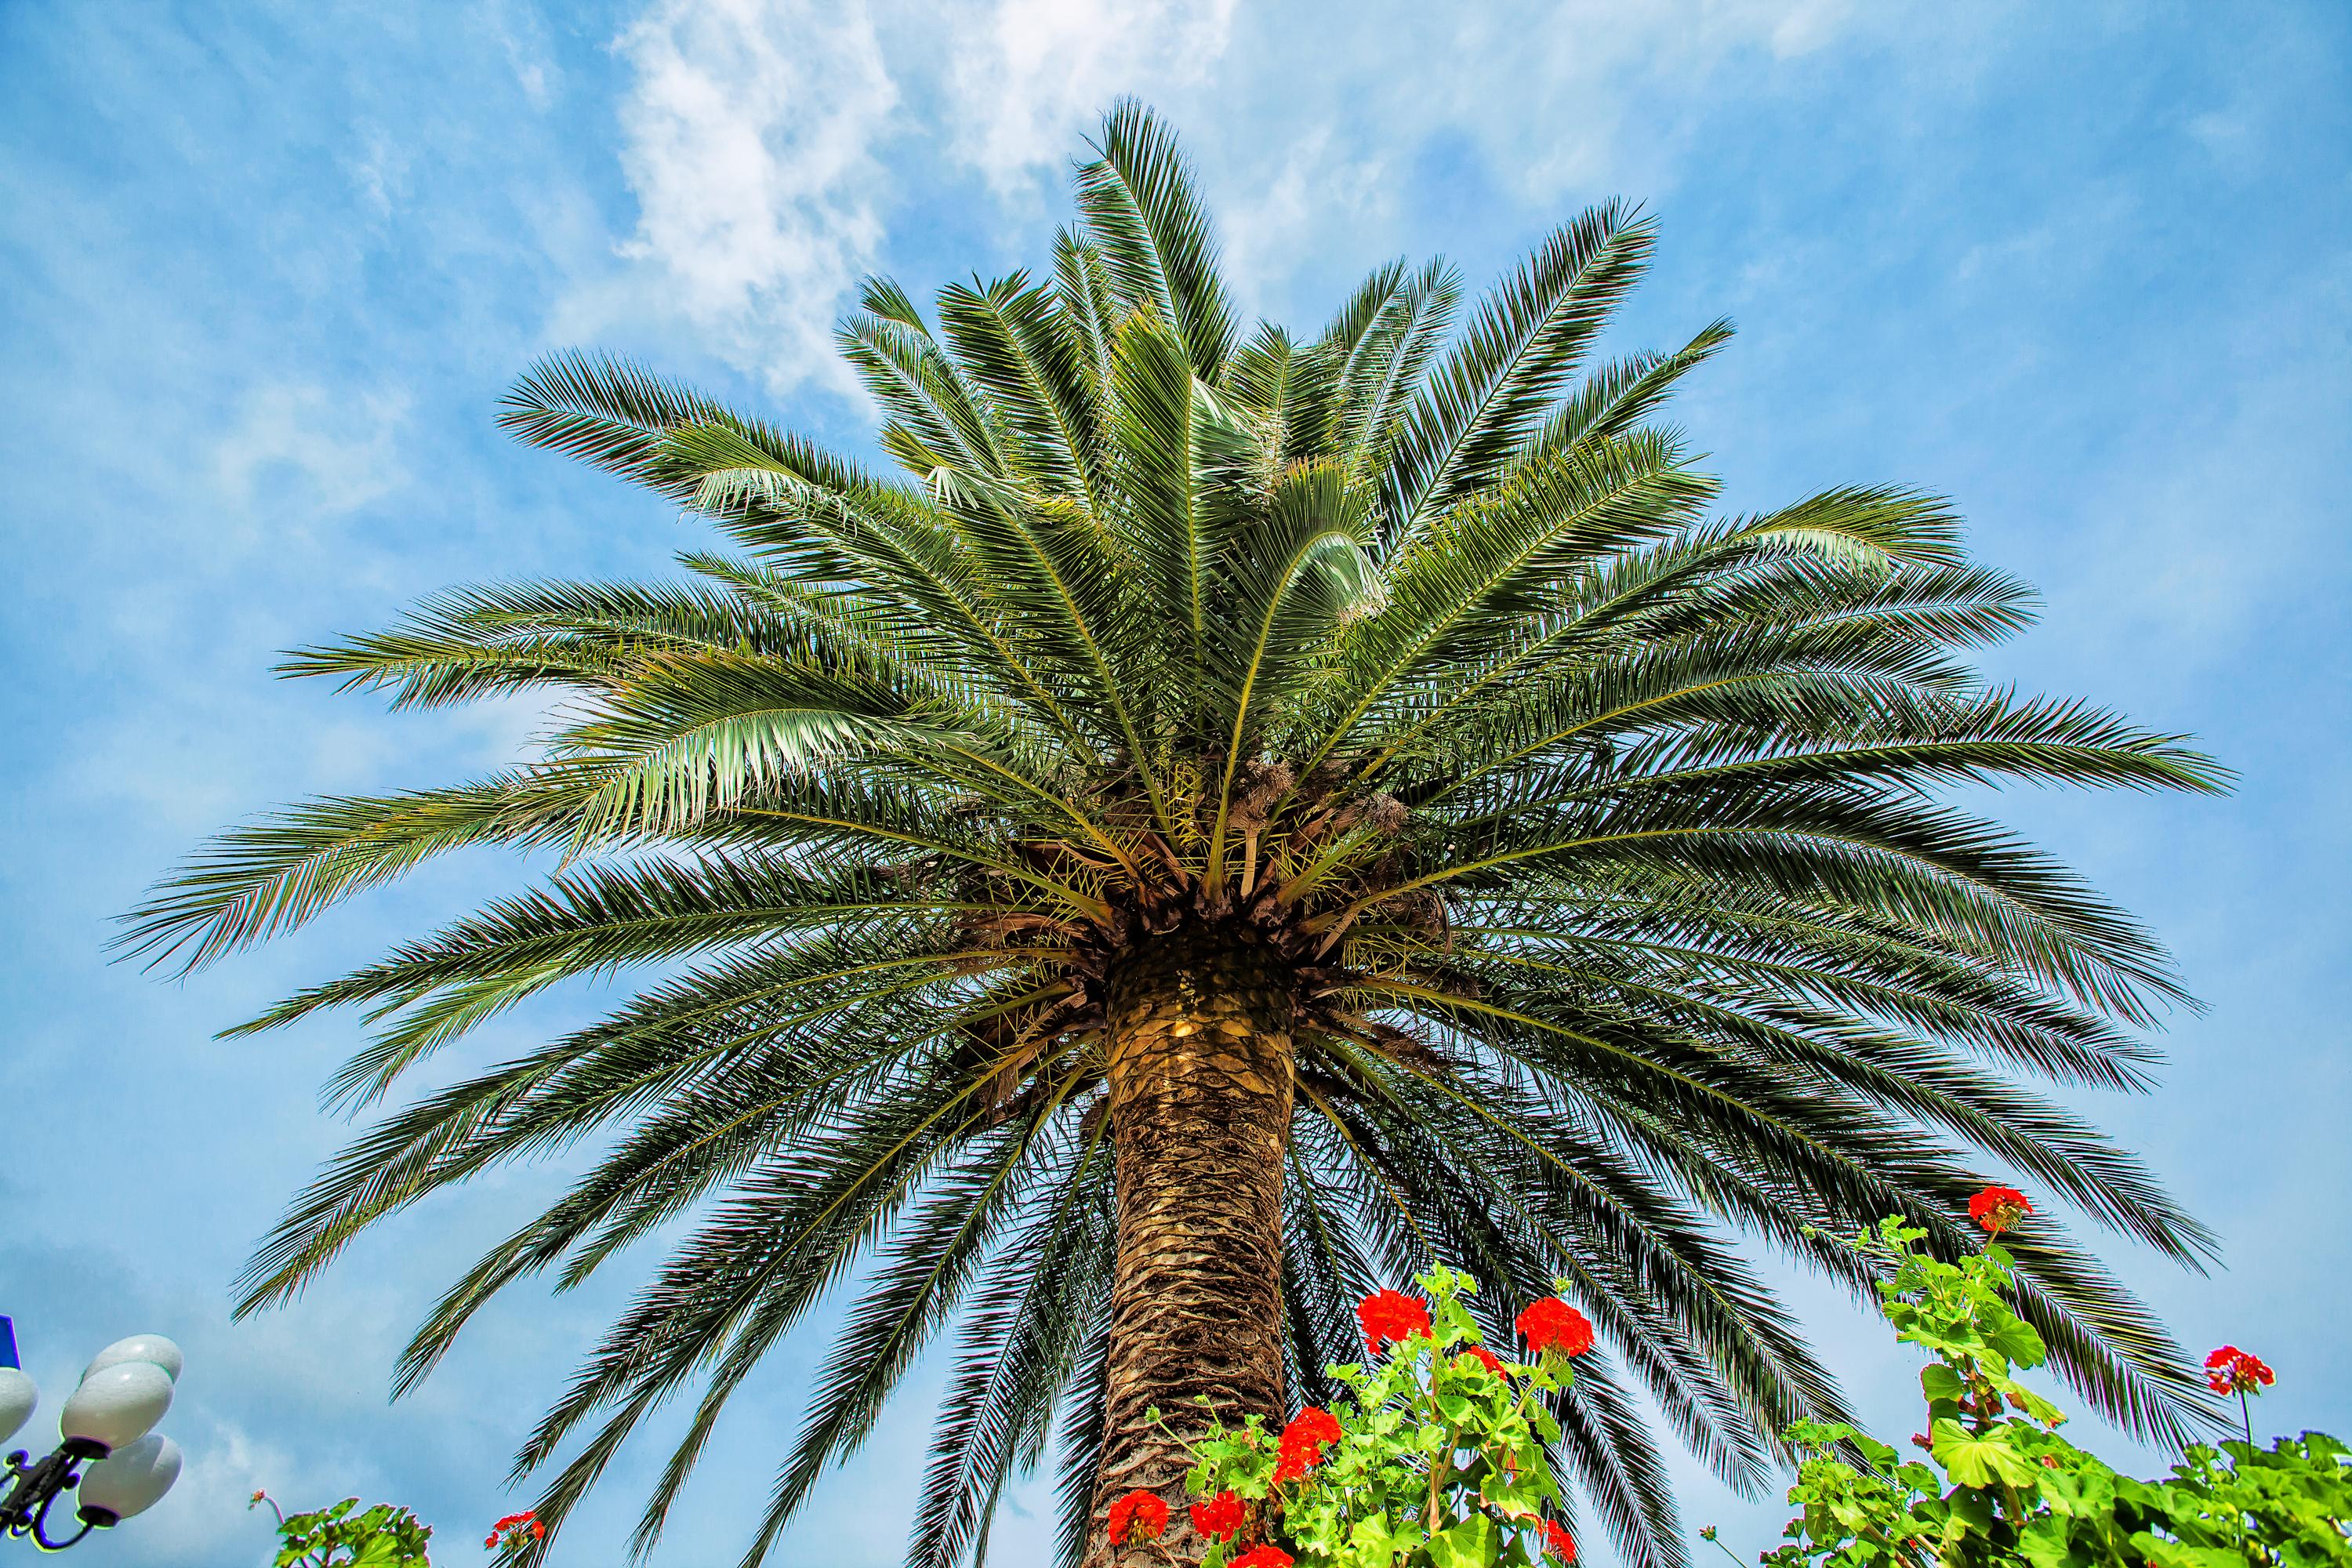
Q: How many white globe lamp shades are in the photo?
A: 4